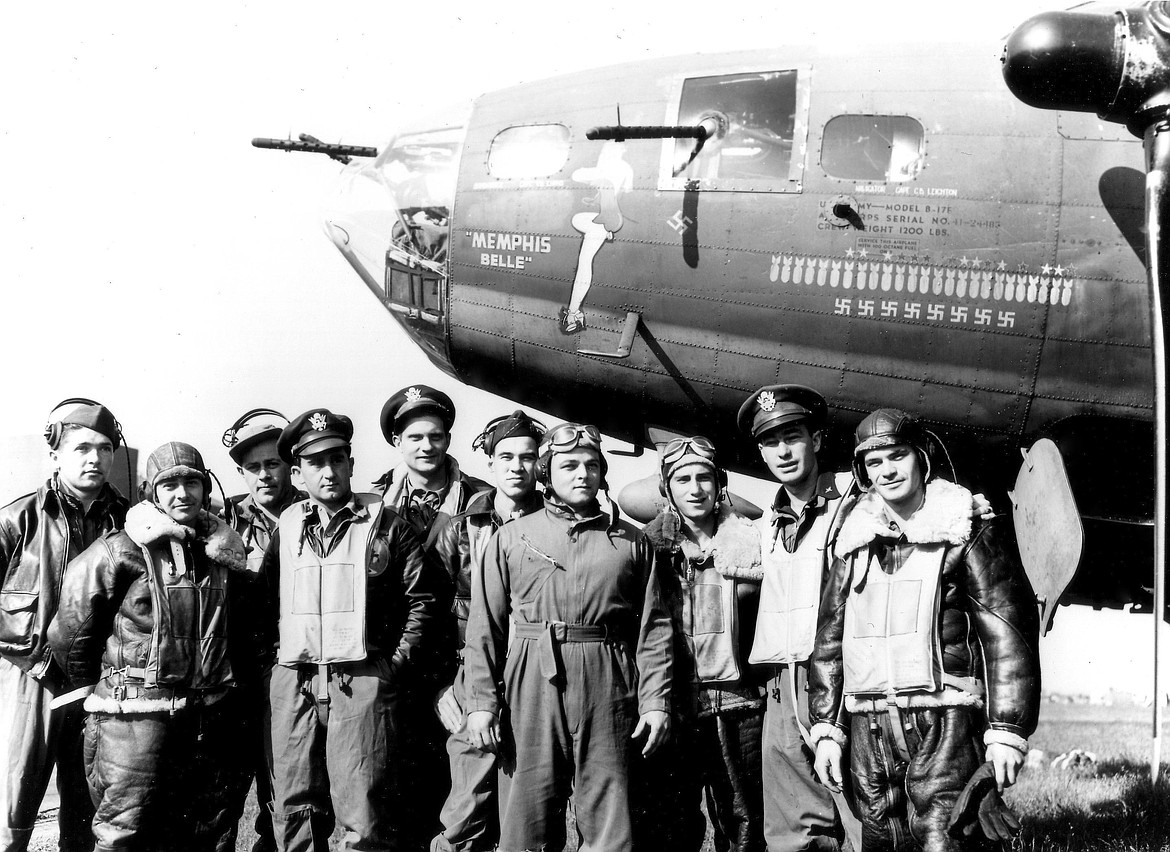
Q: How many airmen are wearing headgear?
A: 10